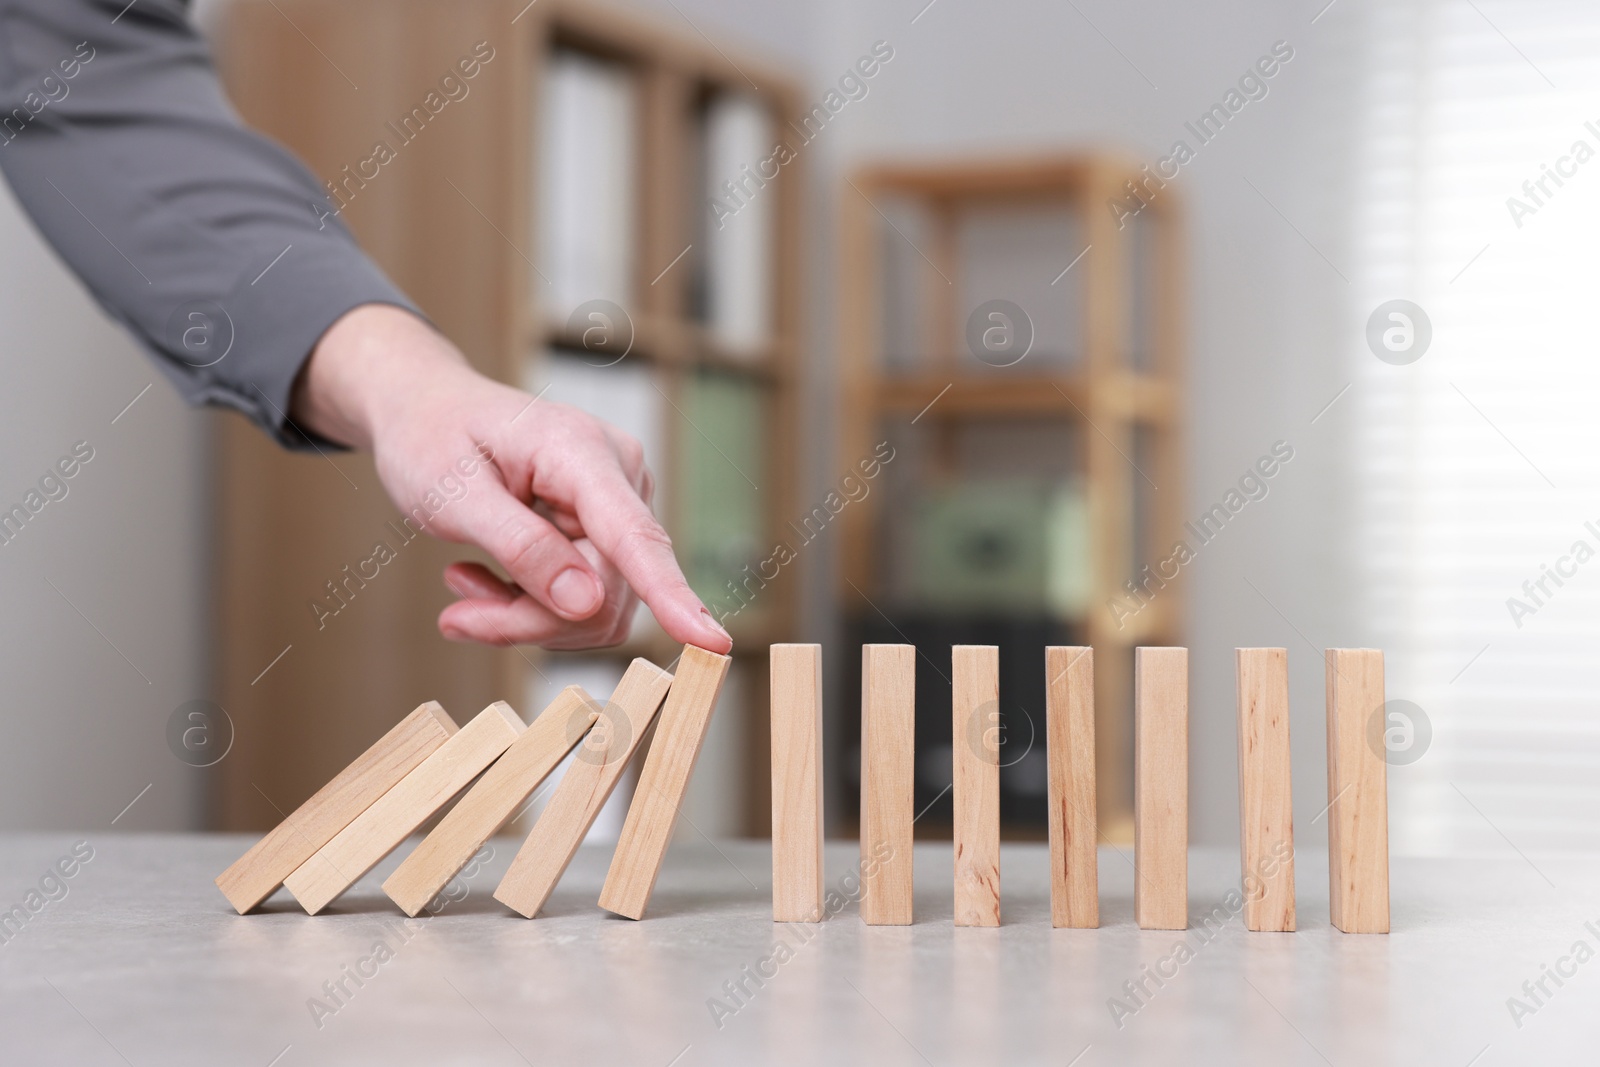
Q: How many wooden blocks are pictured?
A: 12